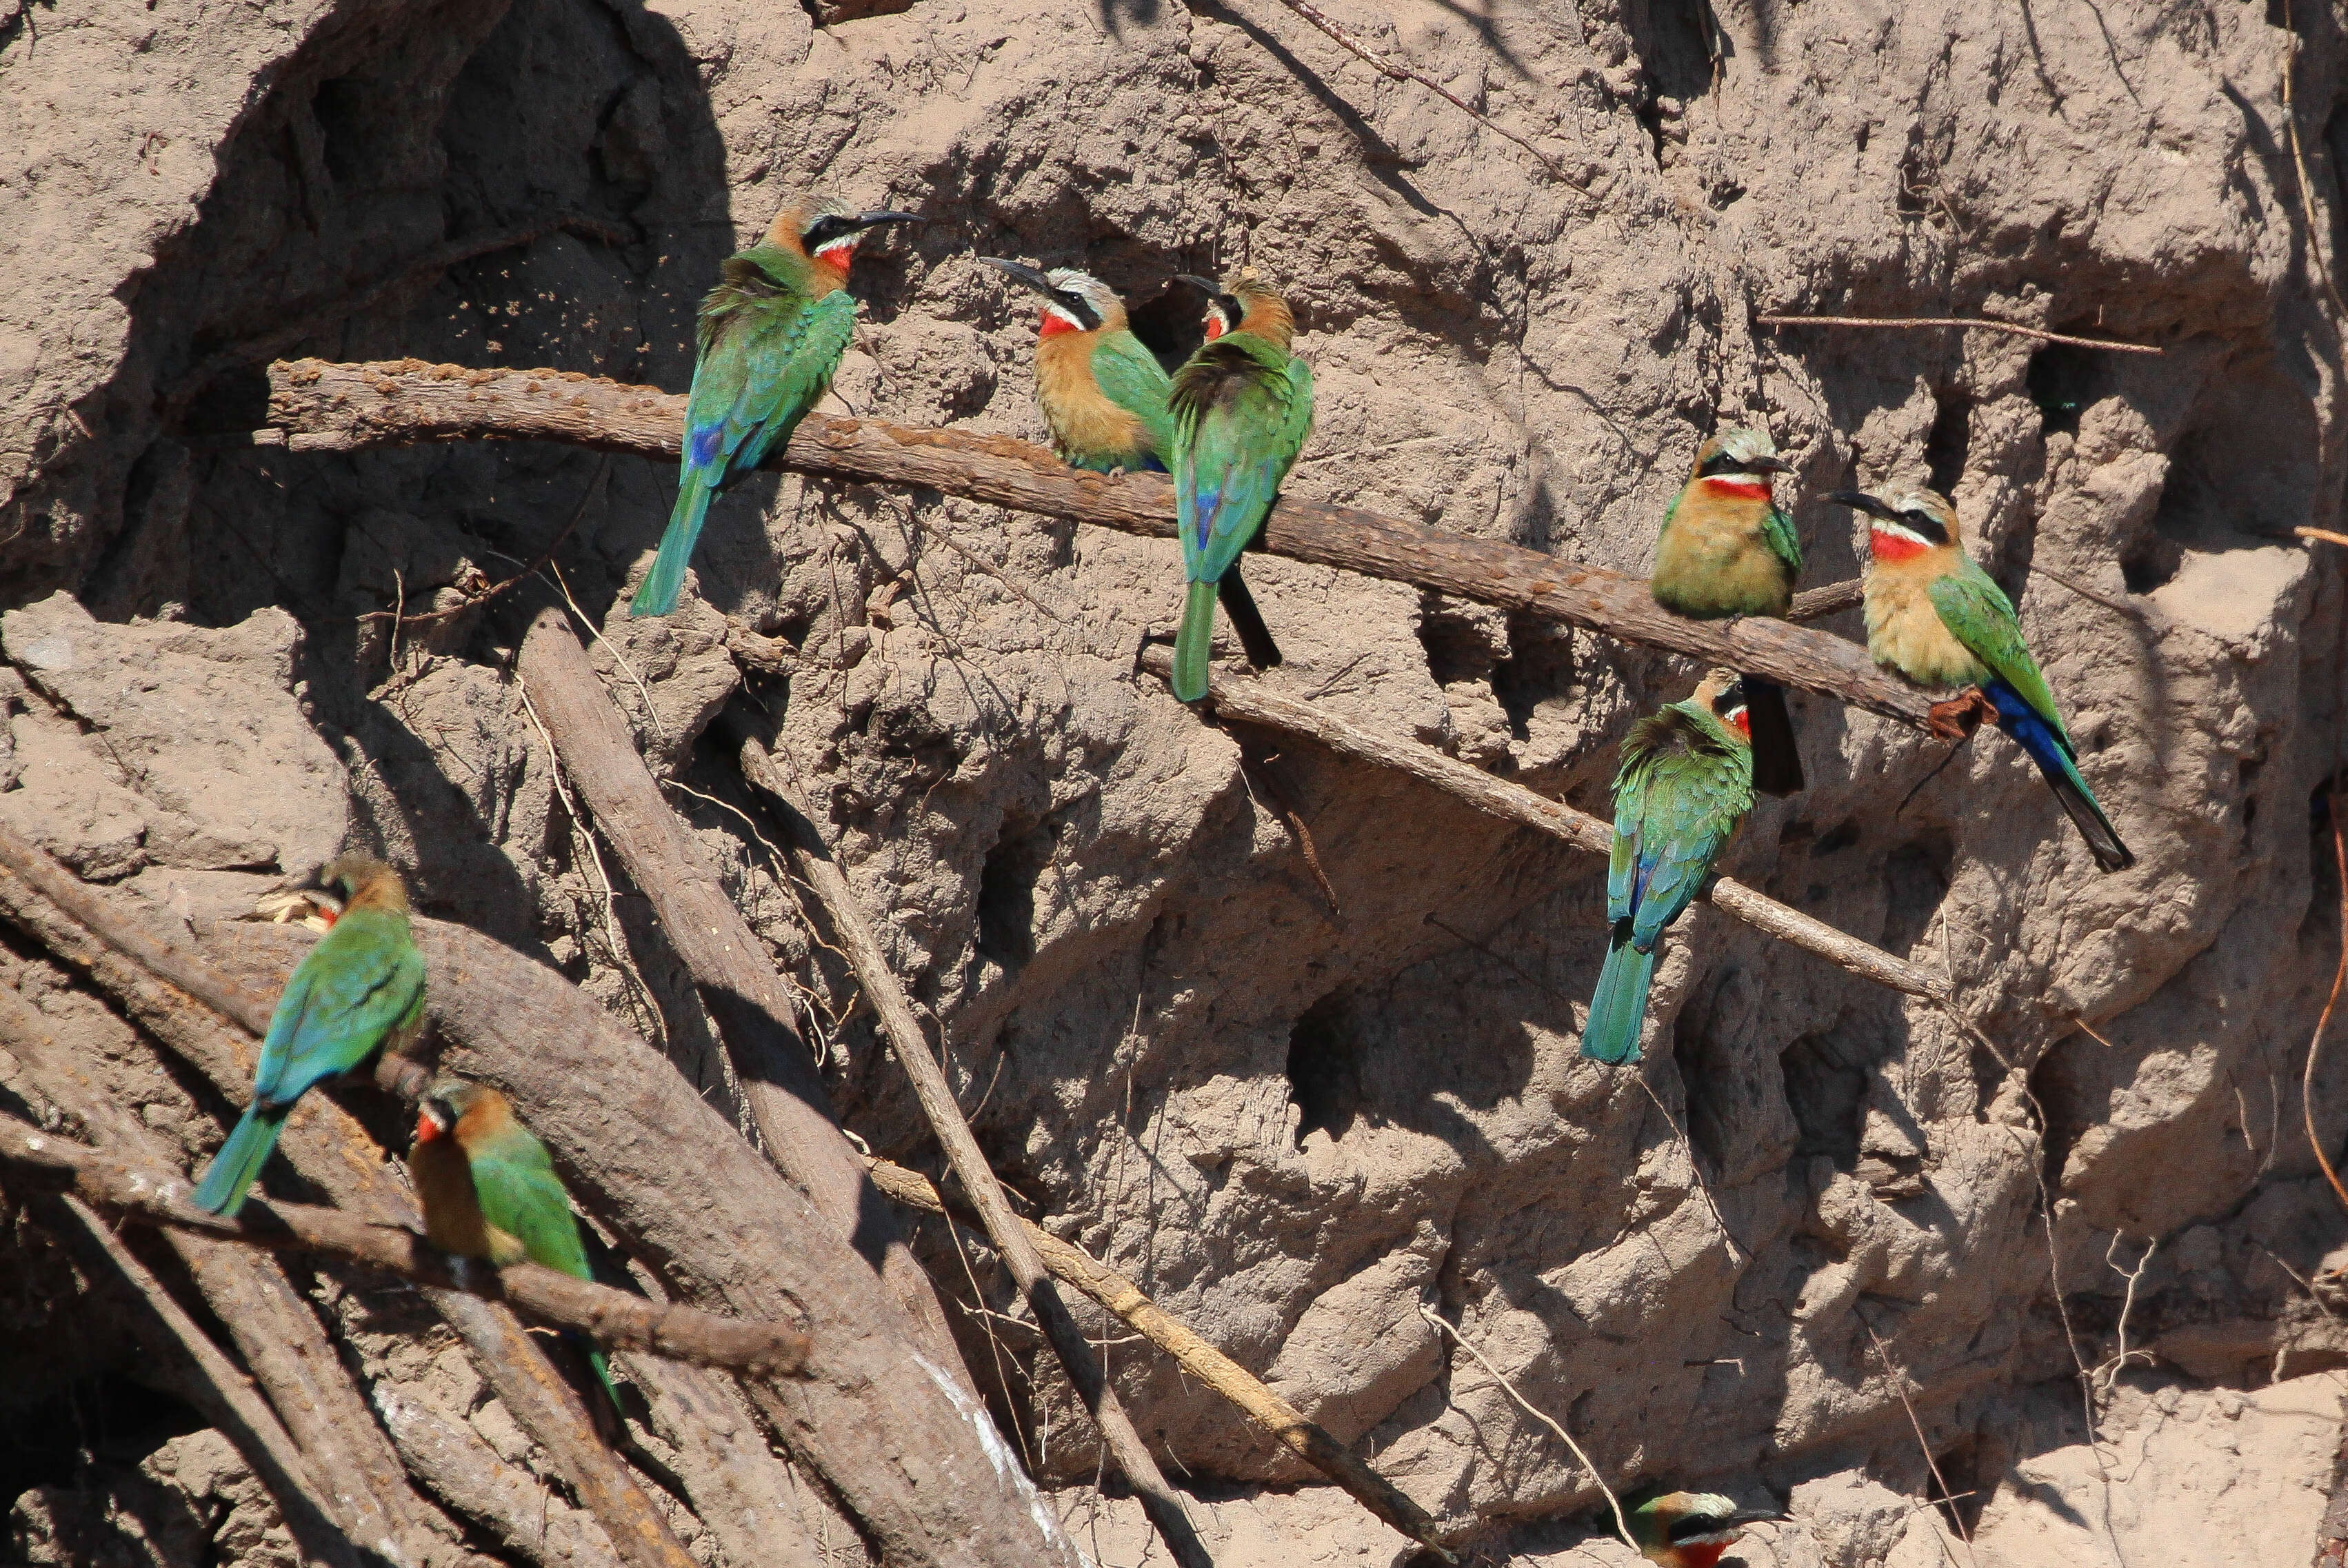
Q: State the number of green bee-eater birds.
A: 9